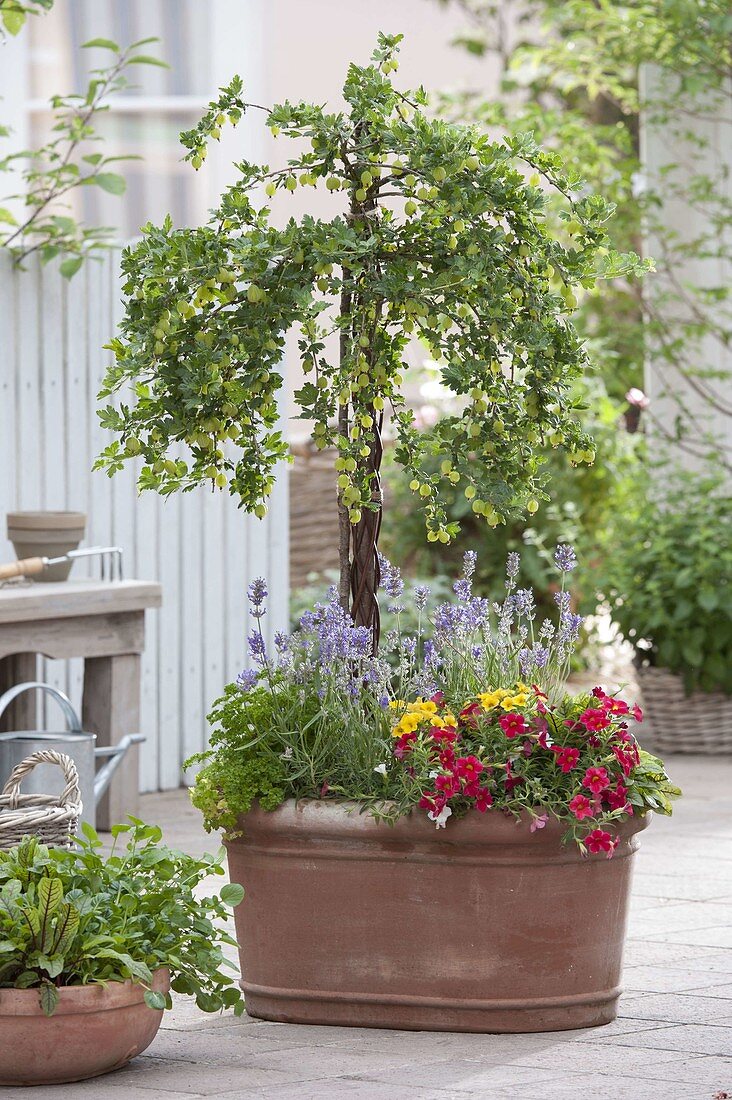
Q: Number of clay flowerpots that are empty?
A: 1